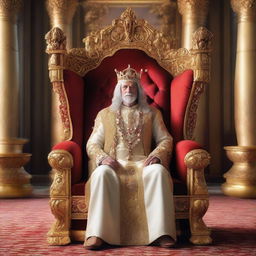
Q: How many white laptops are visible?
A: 0